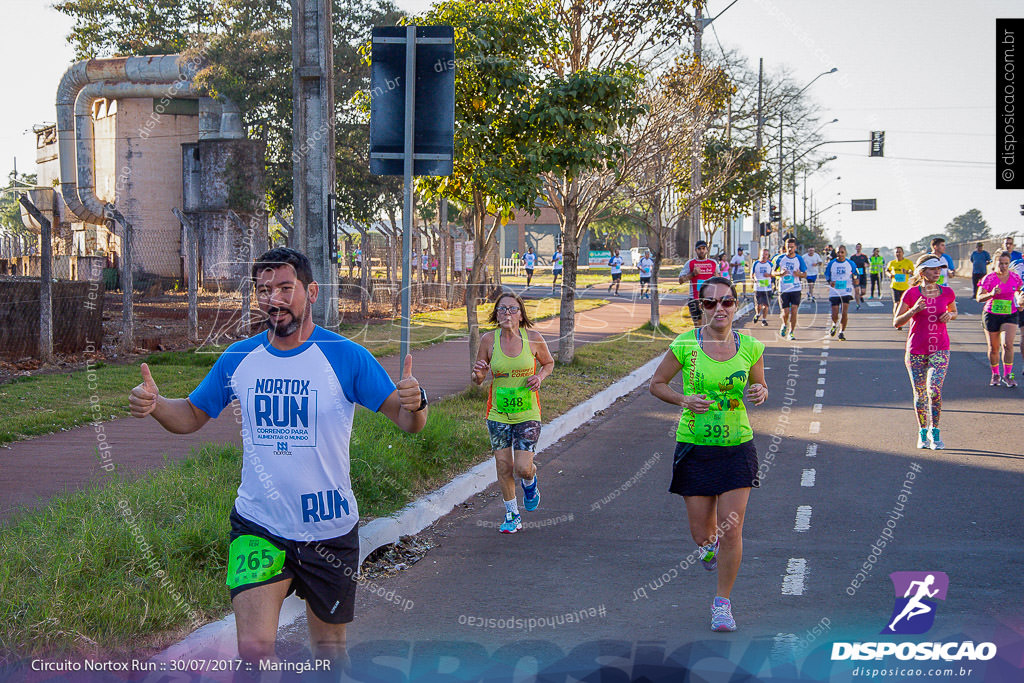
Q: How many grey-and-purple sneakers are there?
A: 2